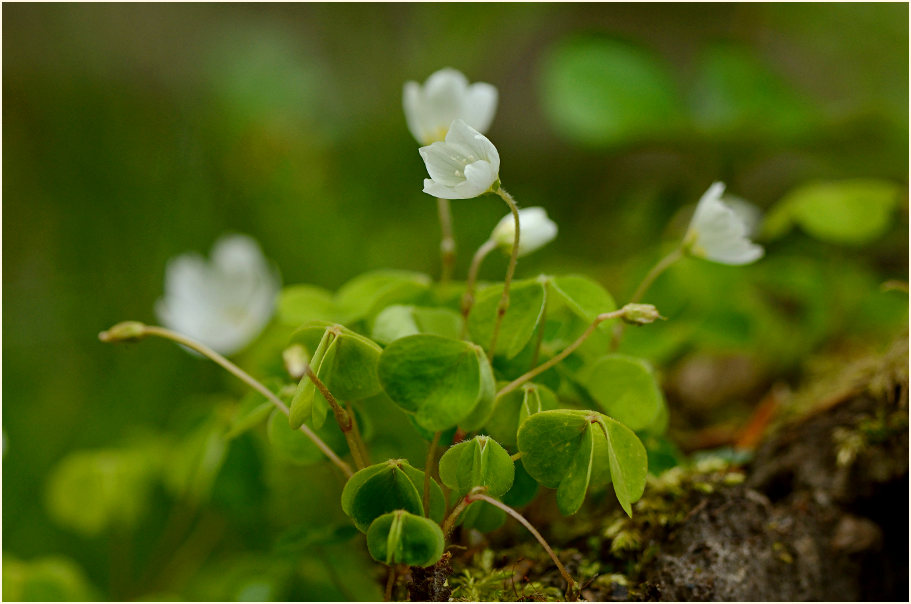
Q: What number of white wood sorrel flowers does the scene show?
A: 5